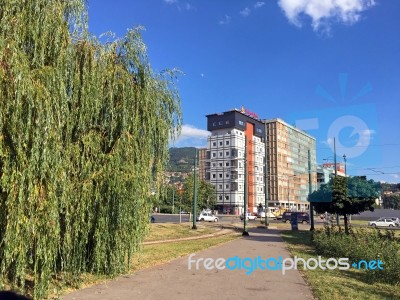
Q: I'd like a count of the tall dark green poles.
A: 5